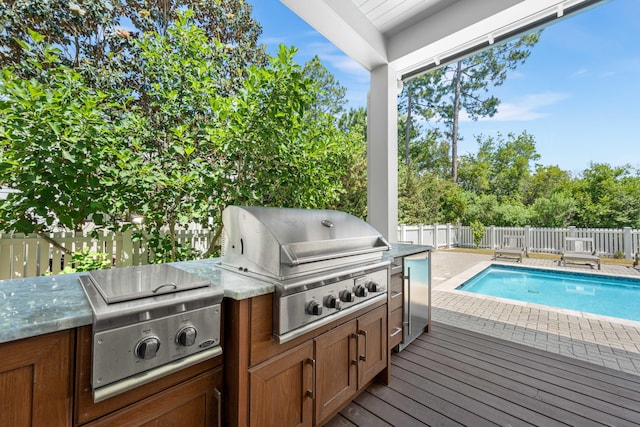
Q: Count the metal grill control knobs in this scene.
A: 7